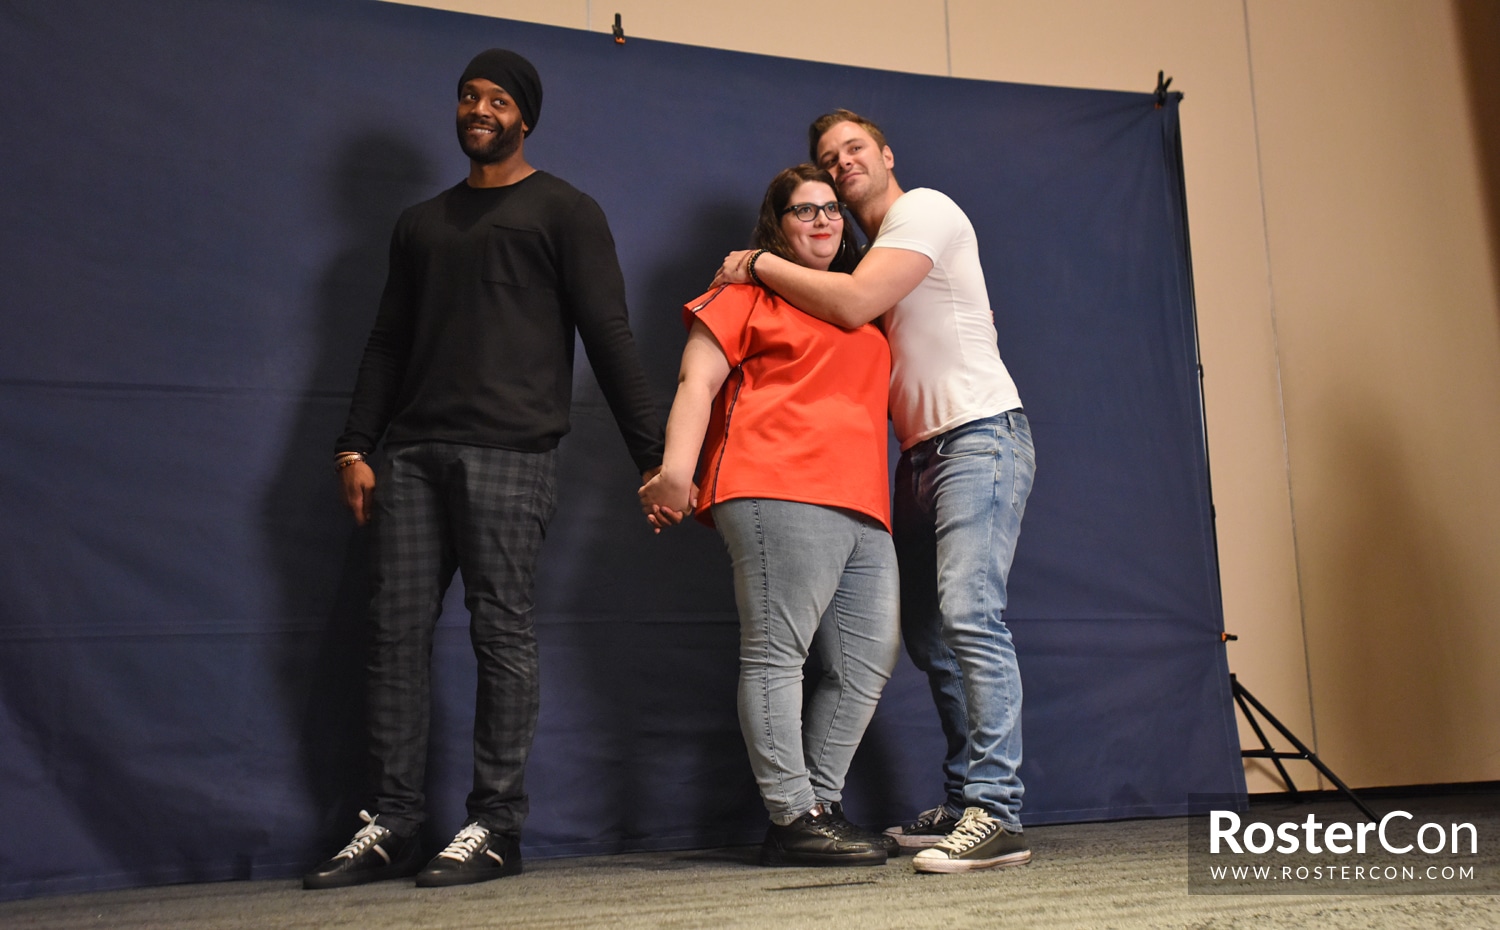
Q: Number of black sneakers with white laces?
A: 4